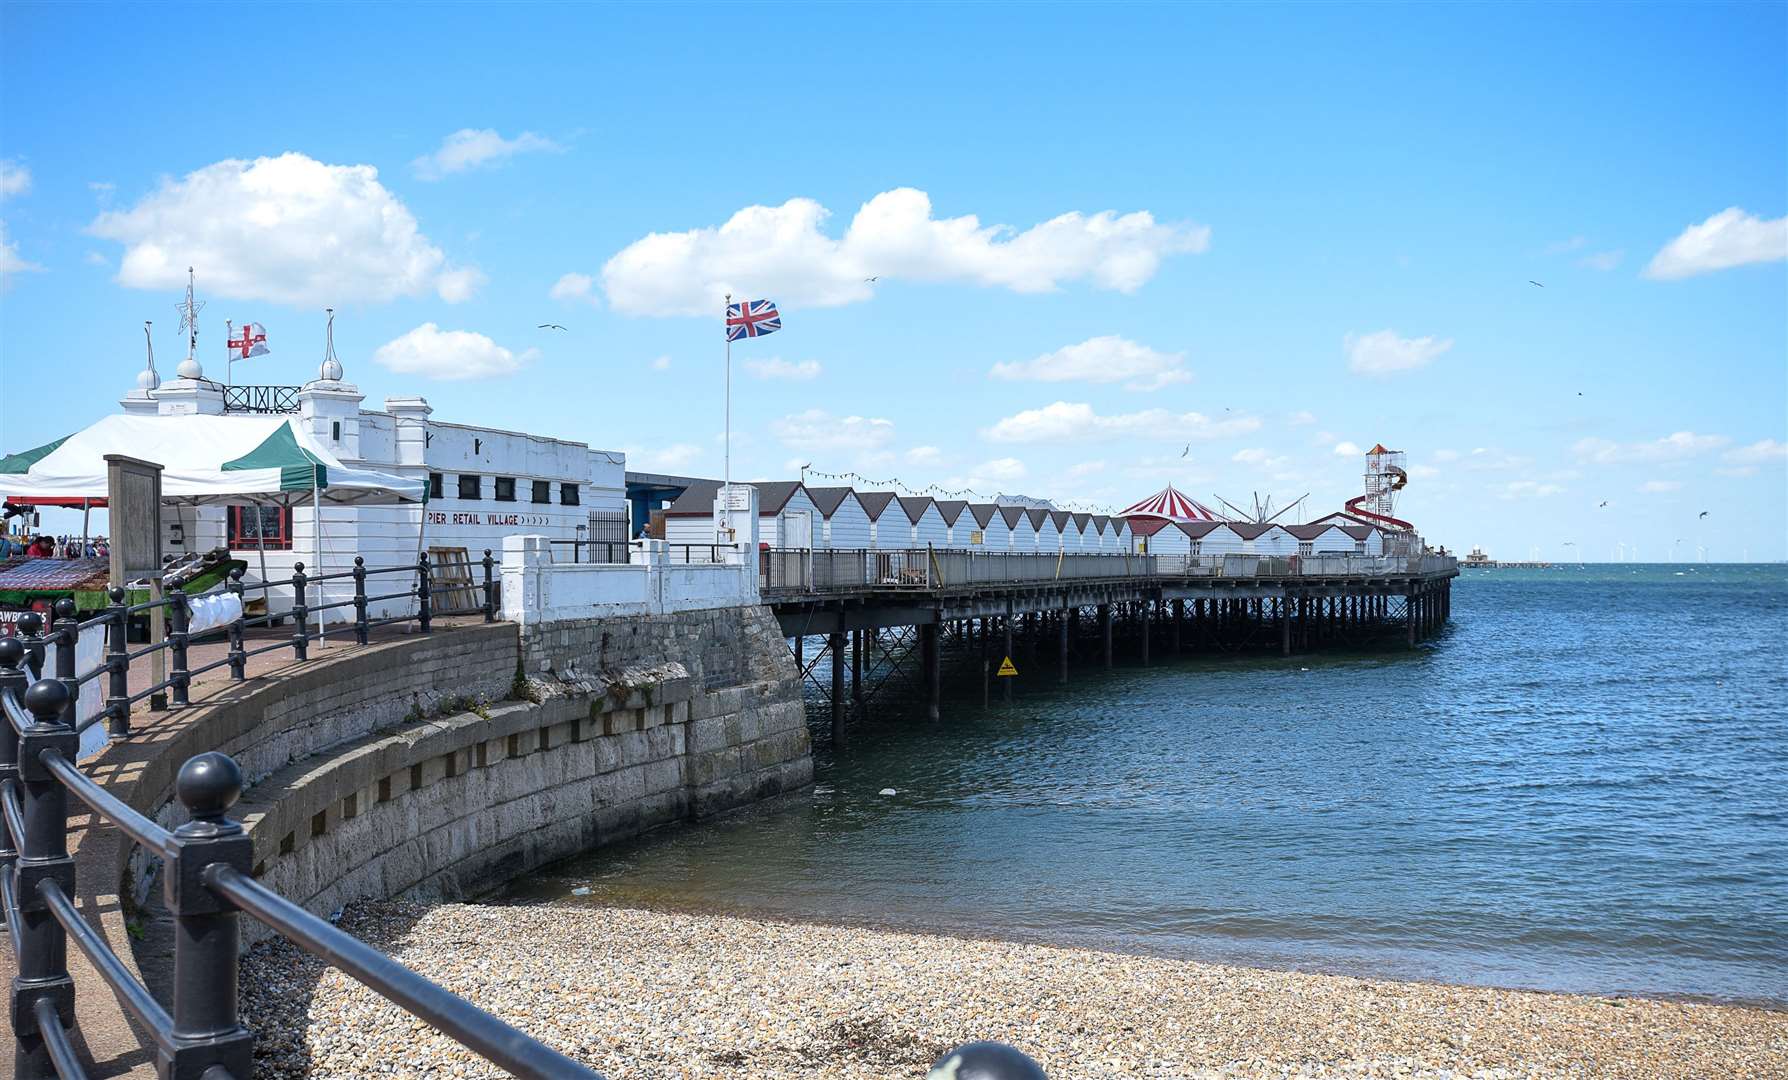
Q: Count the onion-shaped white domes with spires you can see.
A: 3